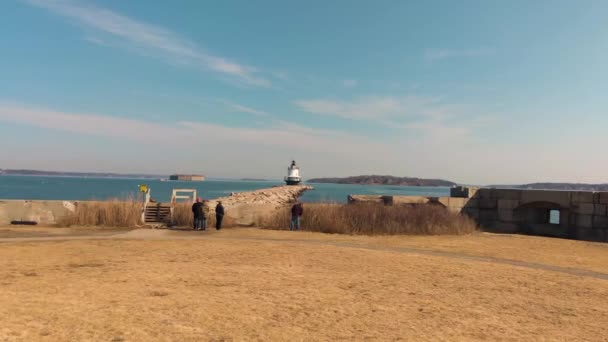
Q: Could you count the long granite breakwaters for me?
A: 1